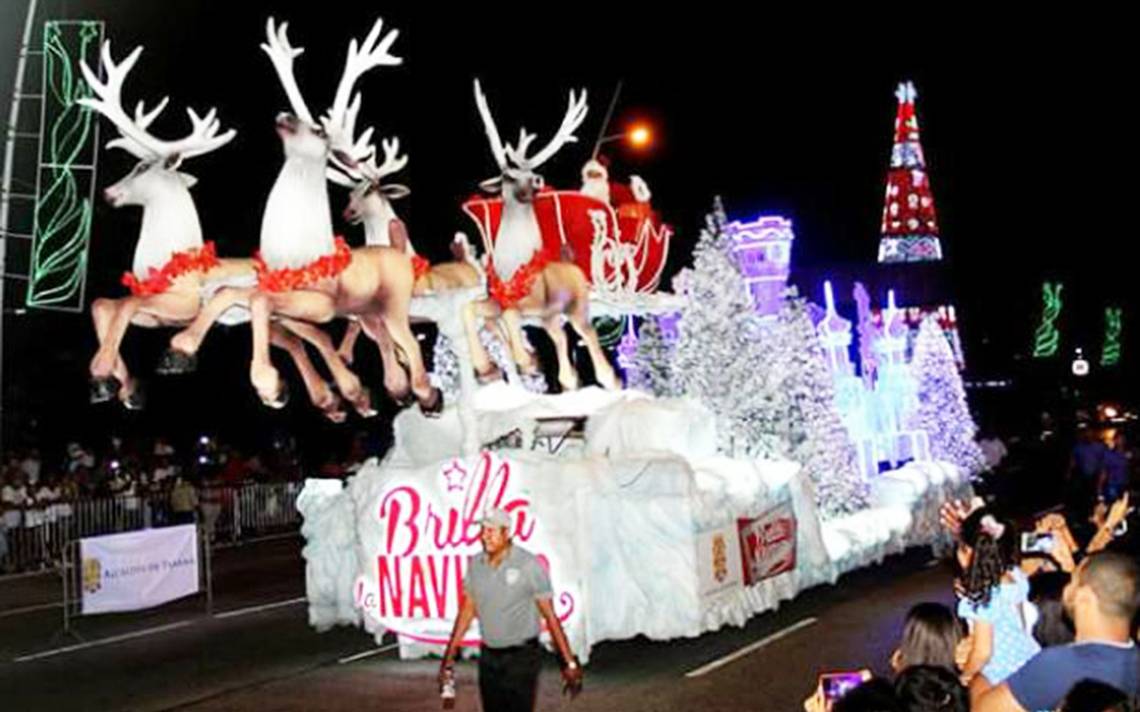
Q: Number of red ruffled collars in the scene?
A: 4